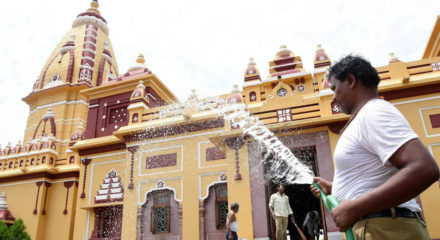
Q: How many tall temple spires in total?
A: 1